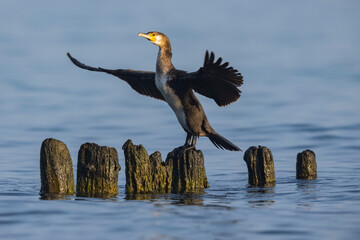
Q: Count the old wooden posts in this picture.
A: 6